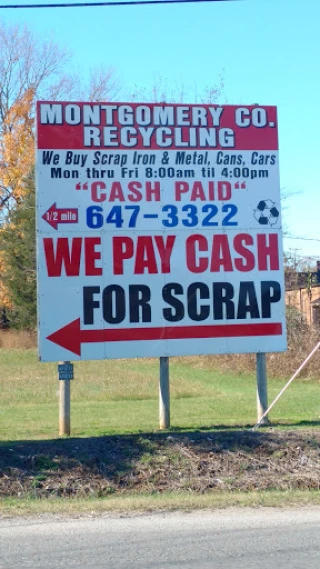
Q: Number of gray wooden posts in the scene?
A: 3